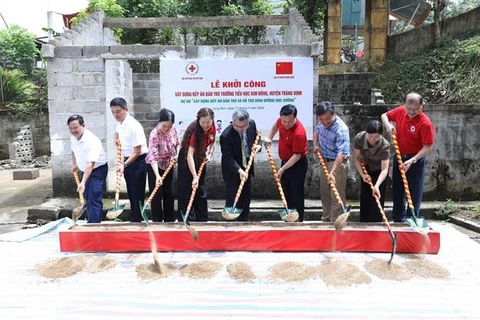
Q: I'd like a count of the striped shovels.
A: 9